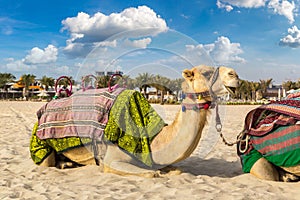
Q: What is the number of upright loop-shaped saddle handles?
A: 3